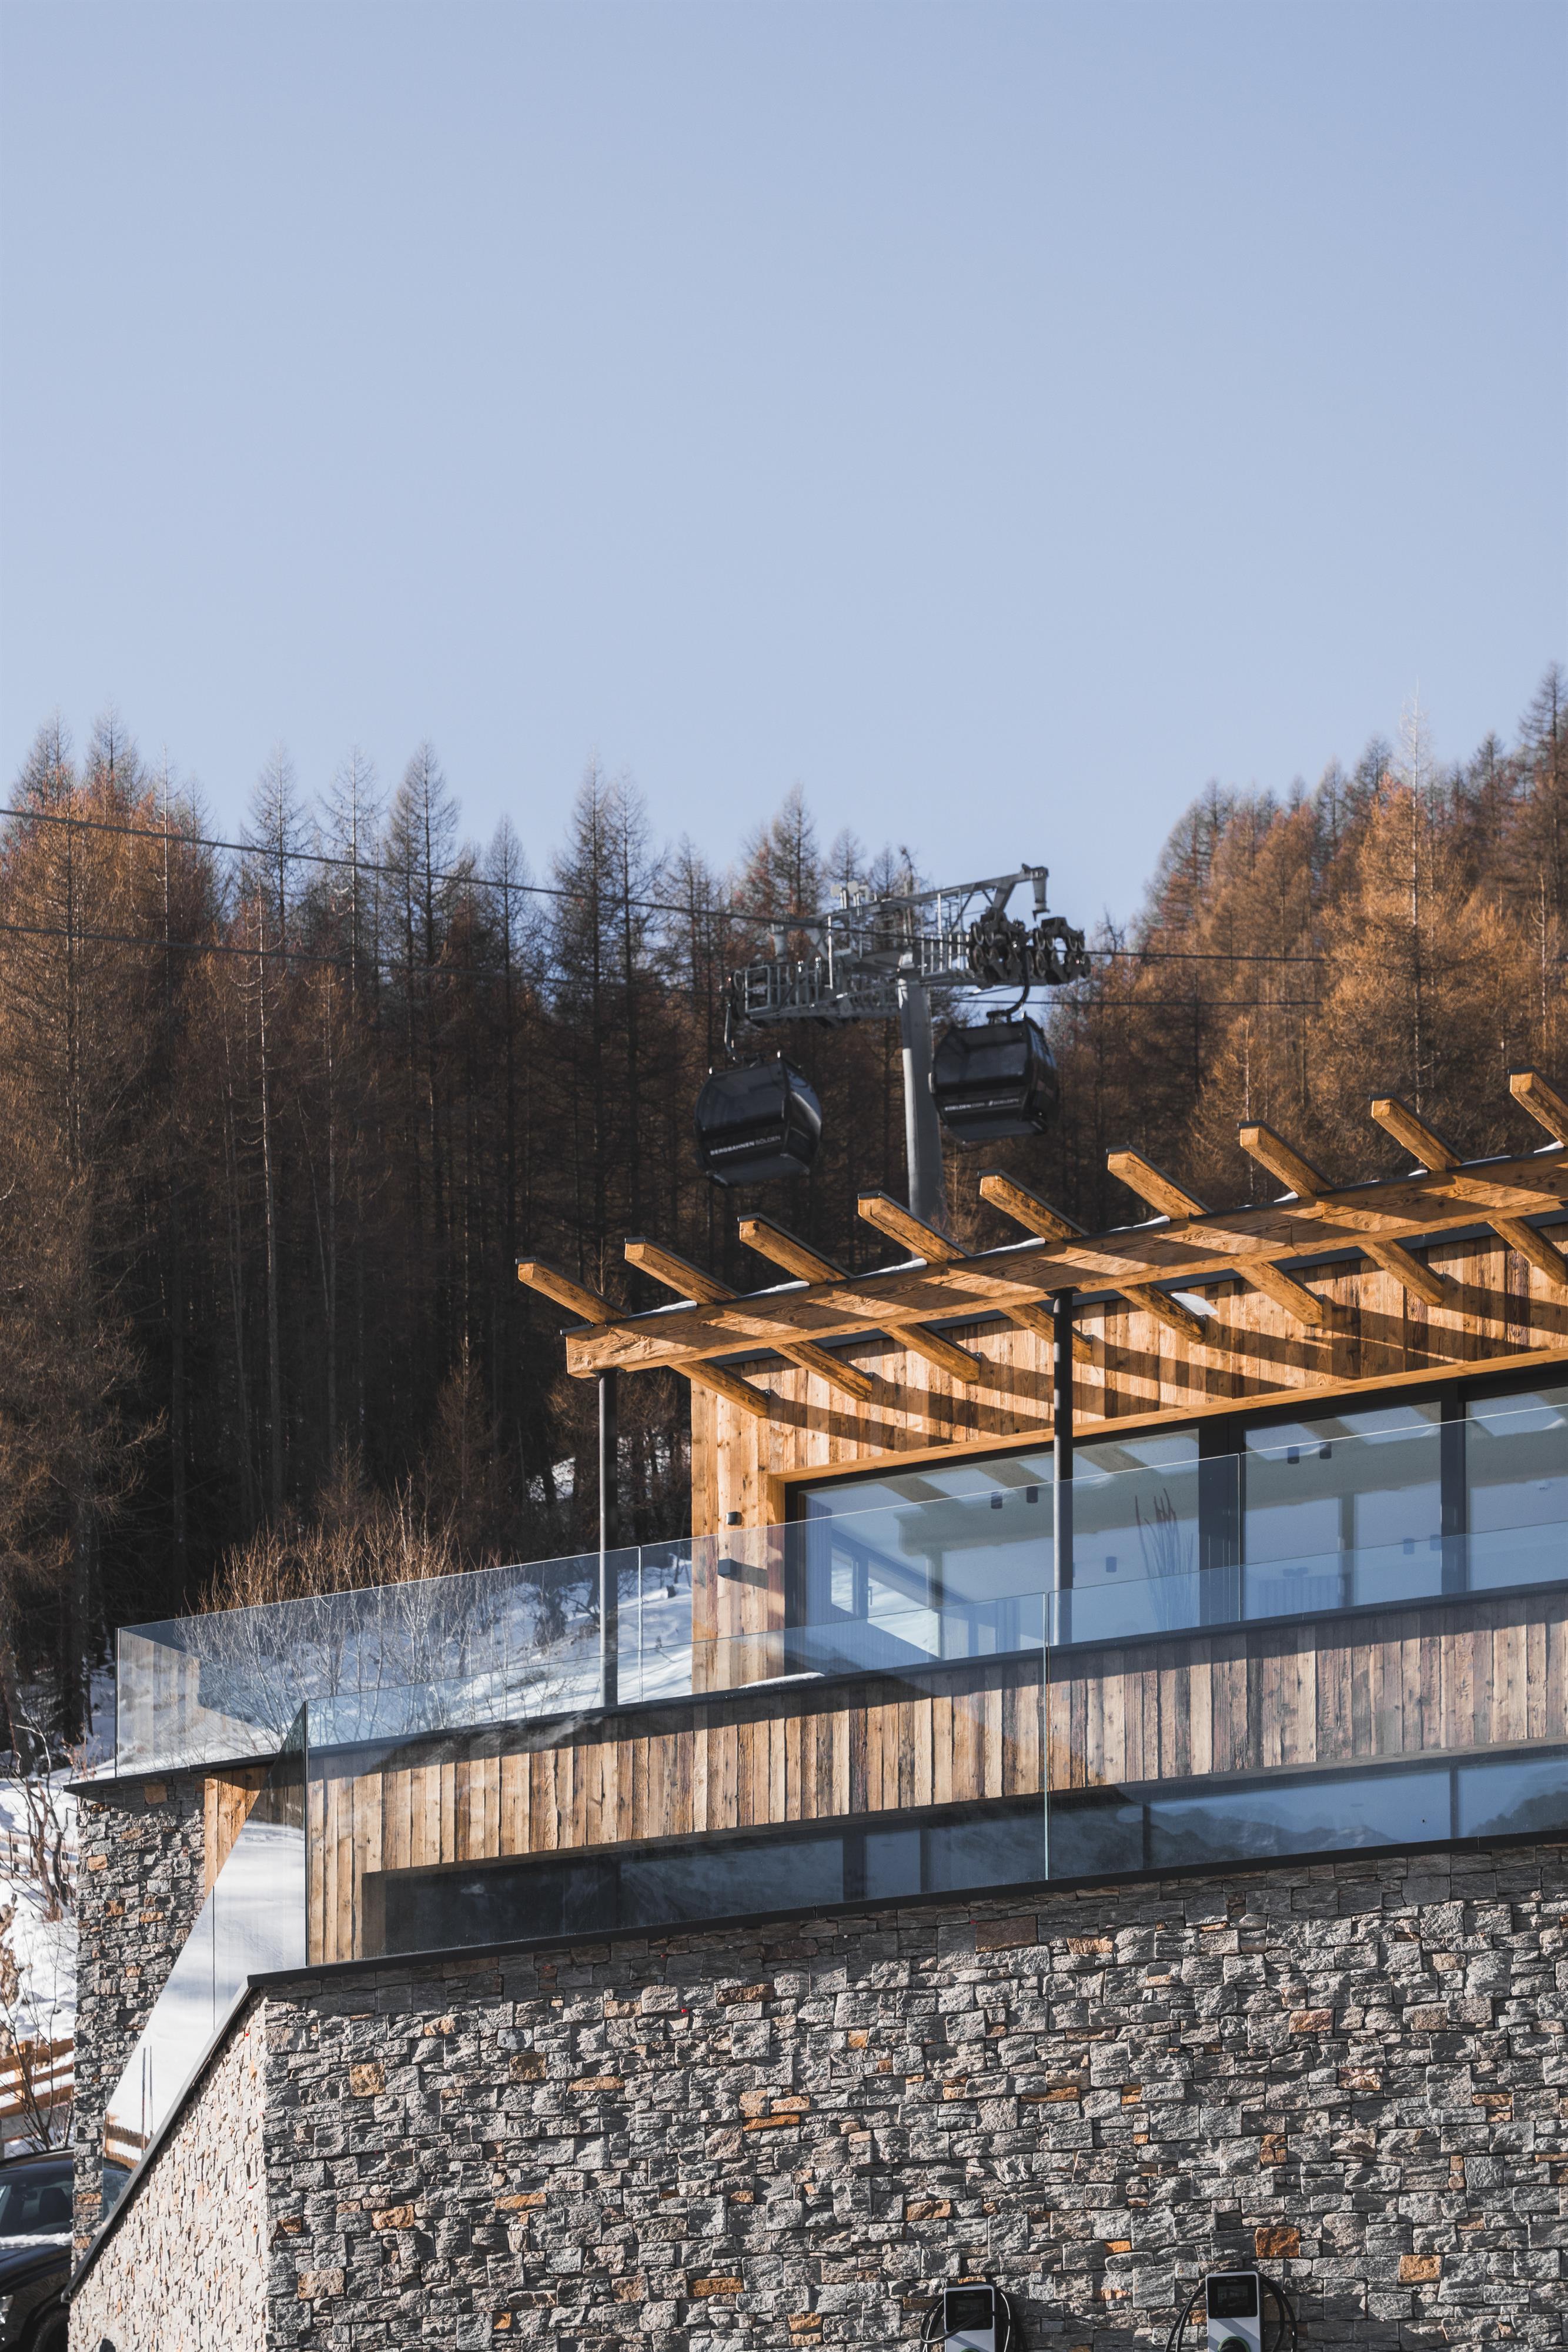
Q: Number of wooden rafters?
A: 9